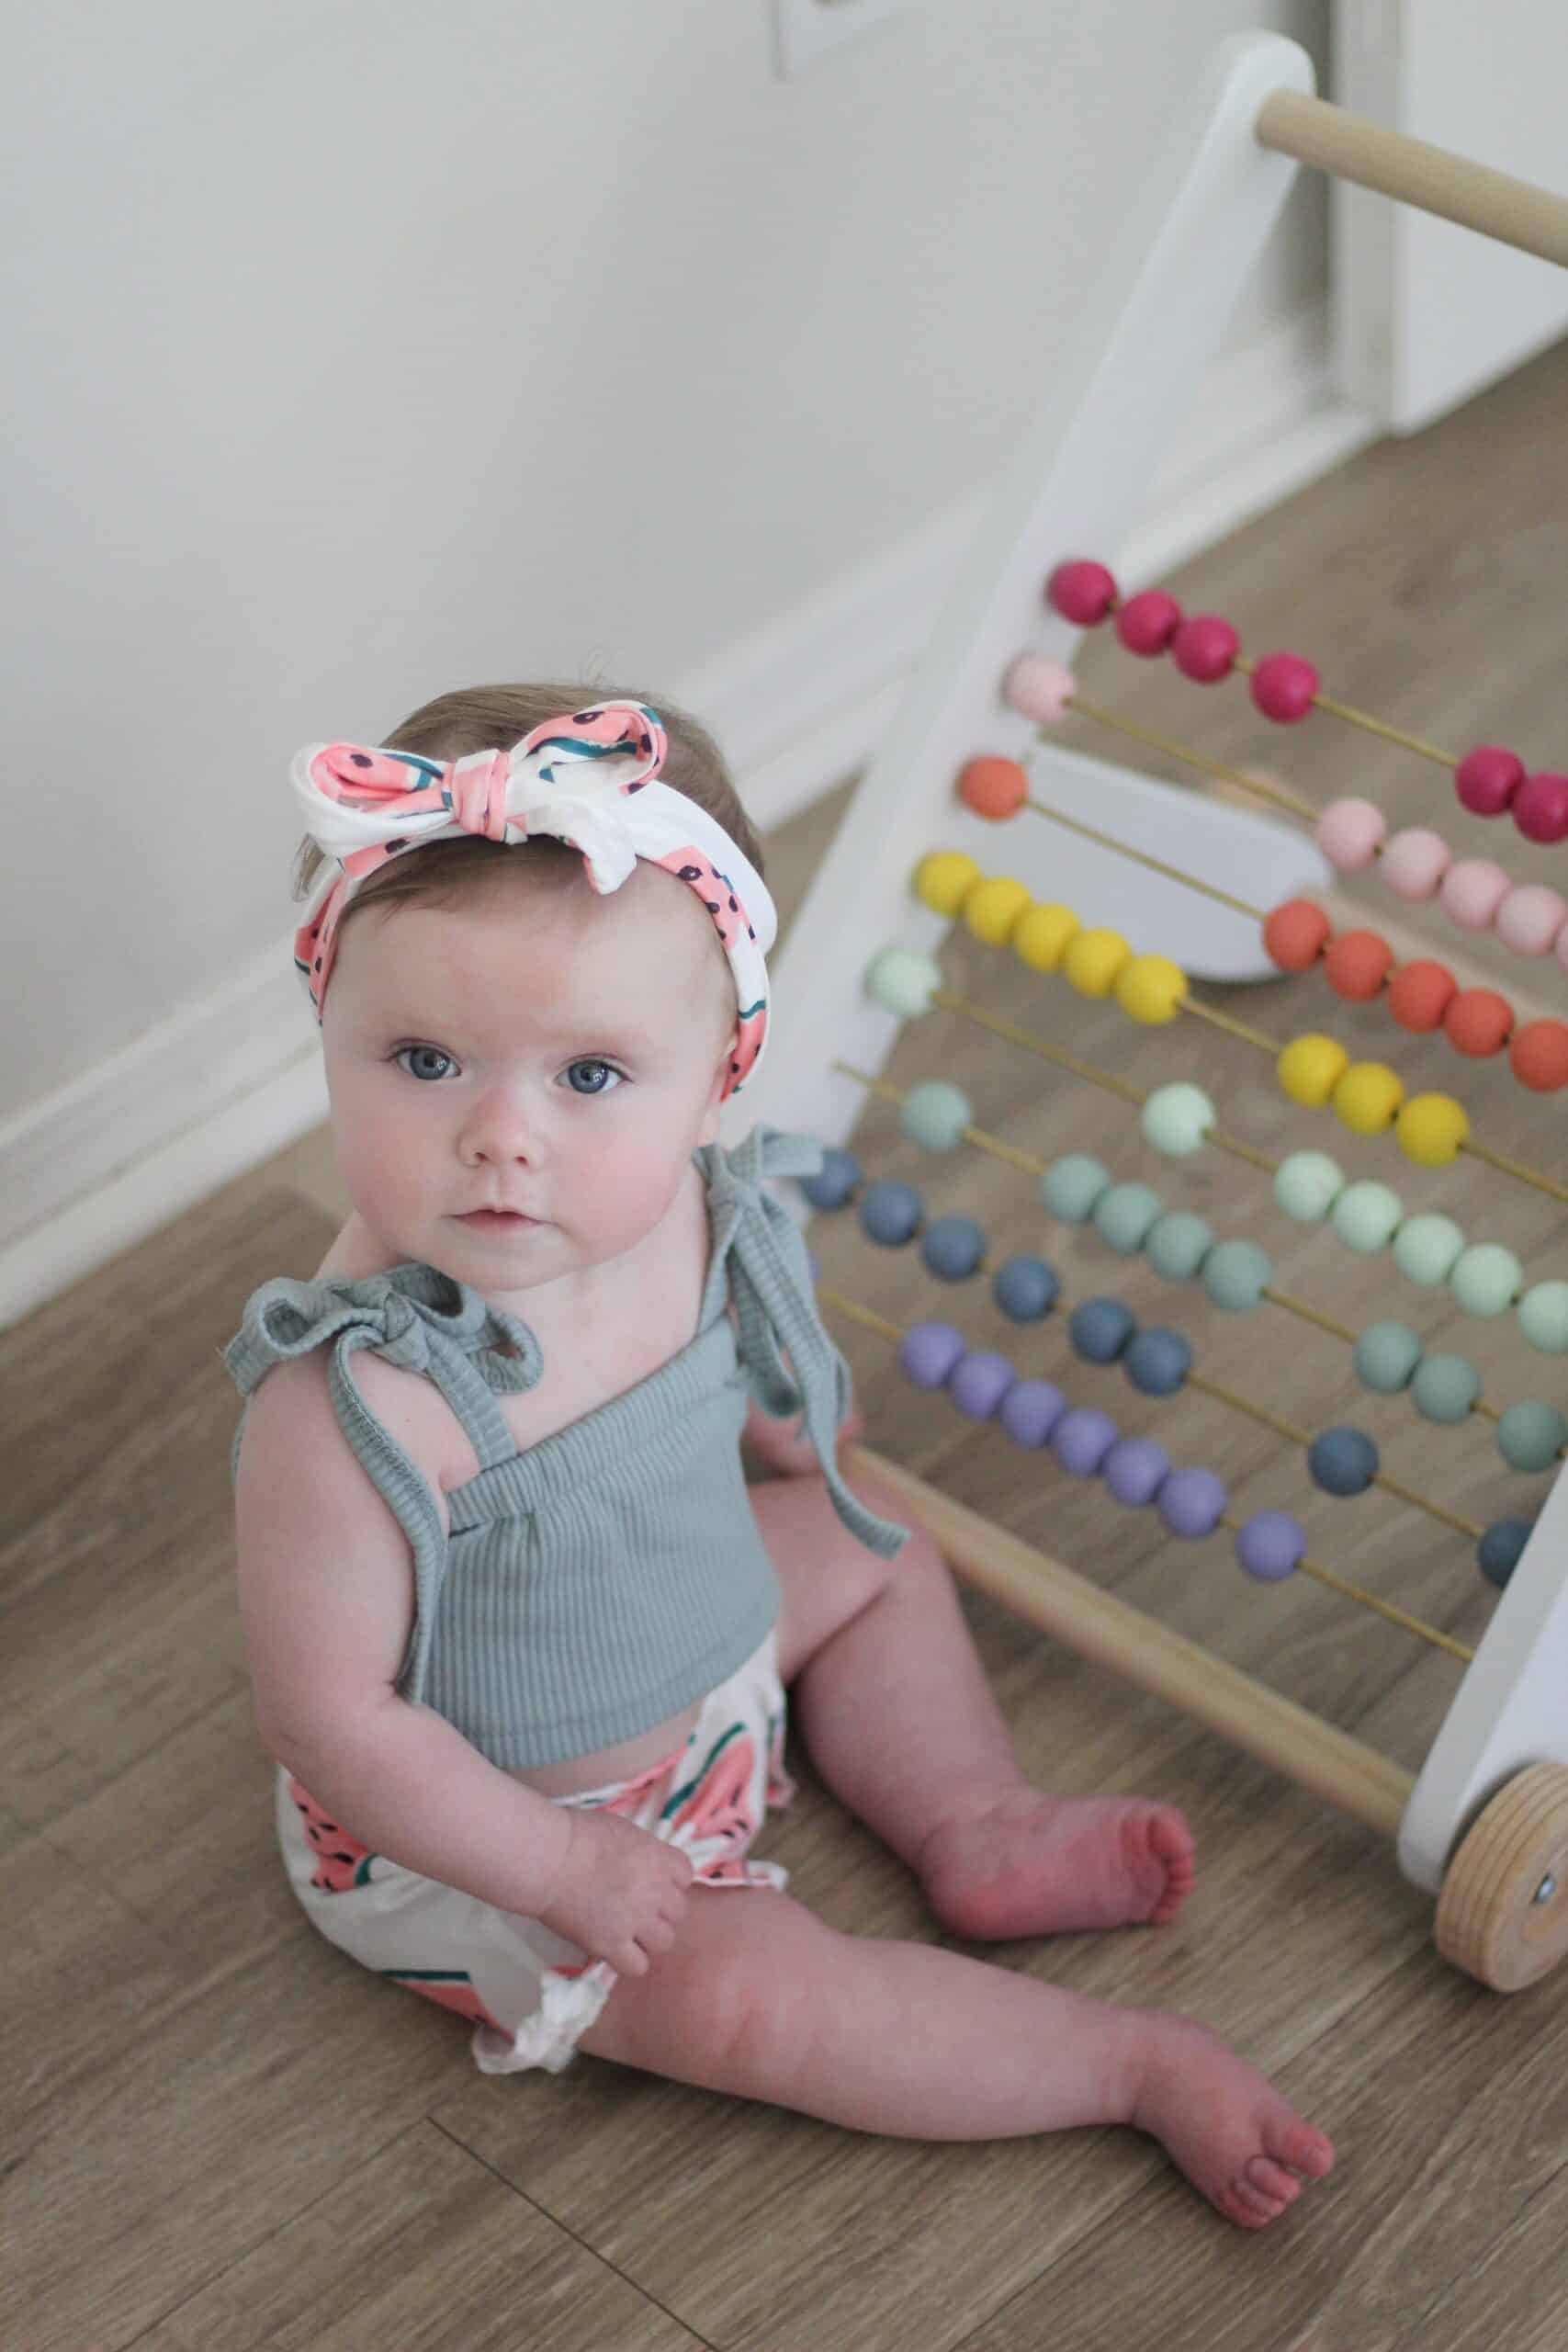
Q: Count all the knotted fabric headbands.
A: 1